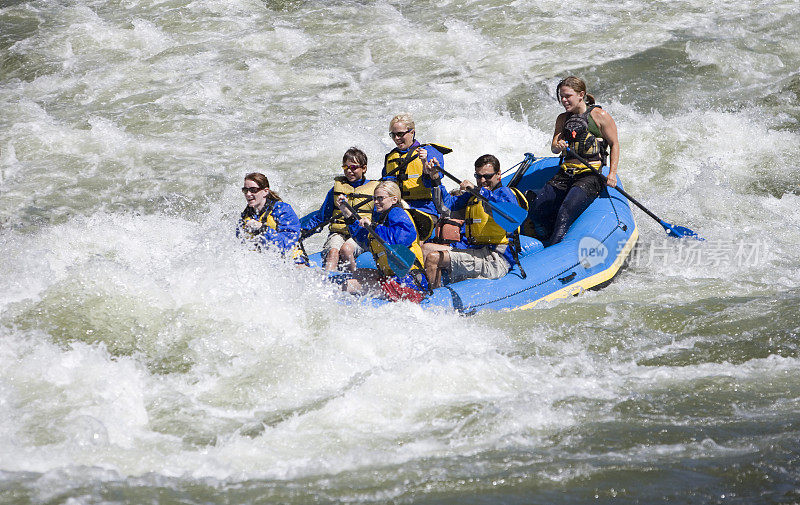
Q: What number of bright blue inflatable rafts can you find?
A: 1